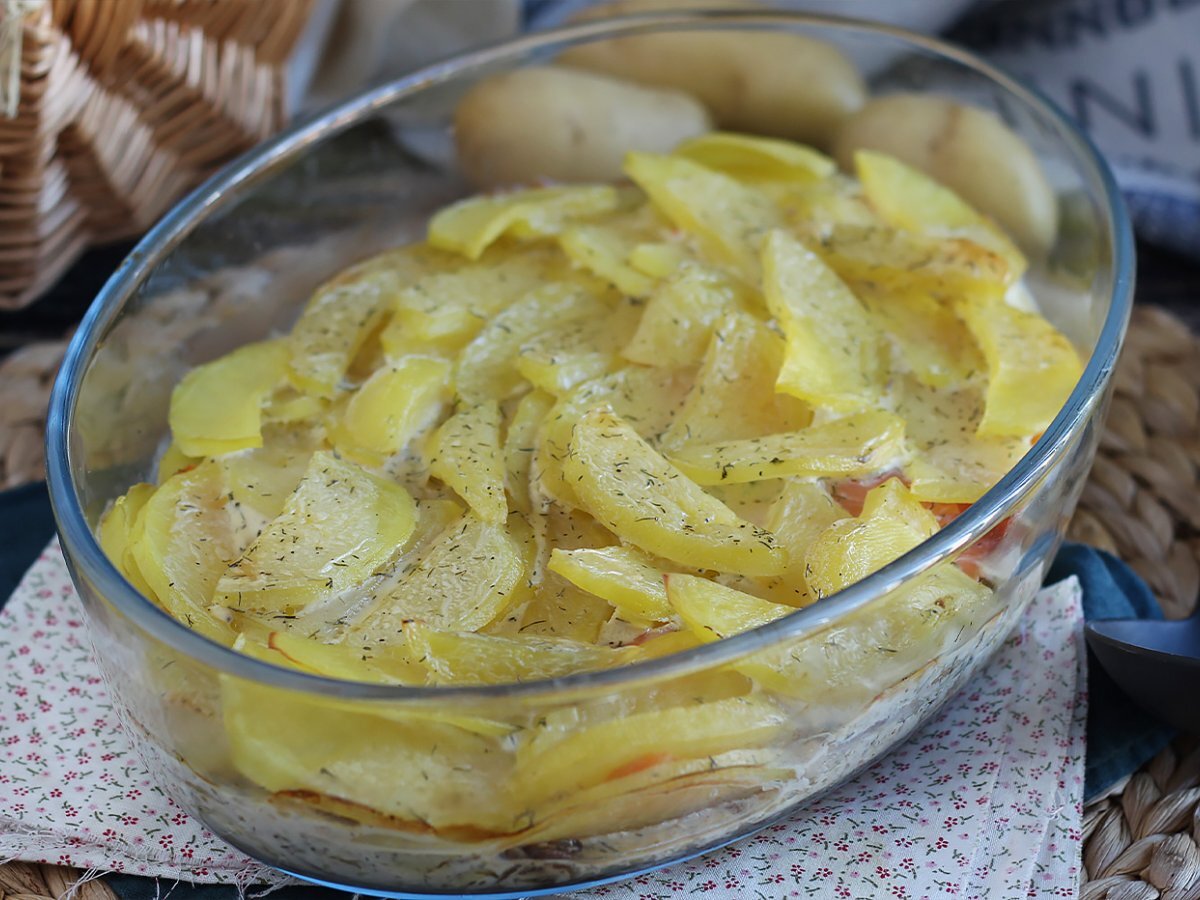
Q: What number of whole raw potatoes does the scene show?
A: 3